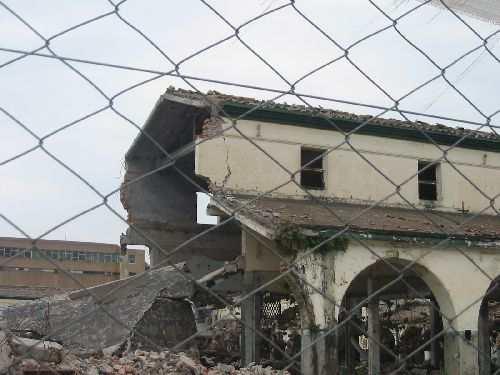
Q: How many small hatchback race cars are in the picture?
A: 0